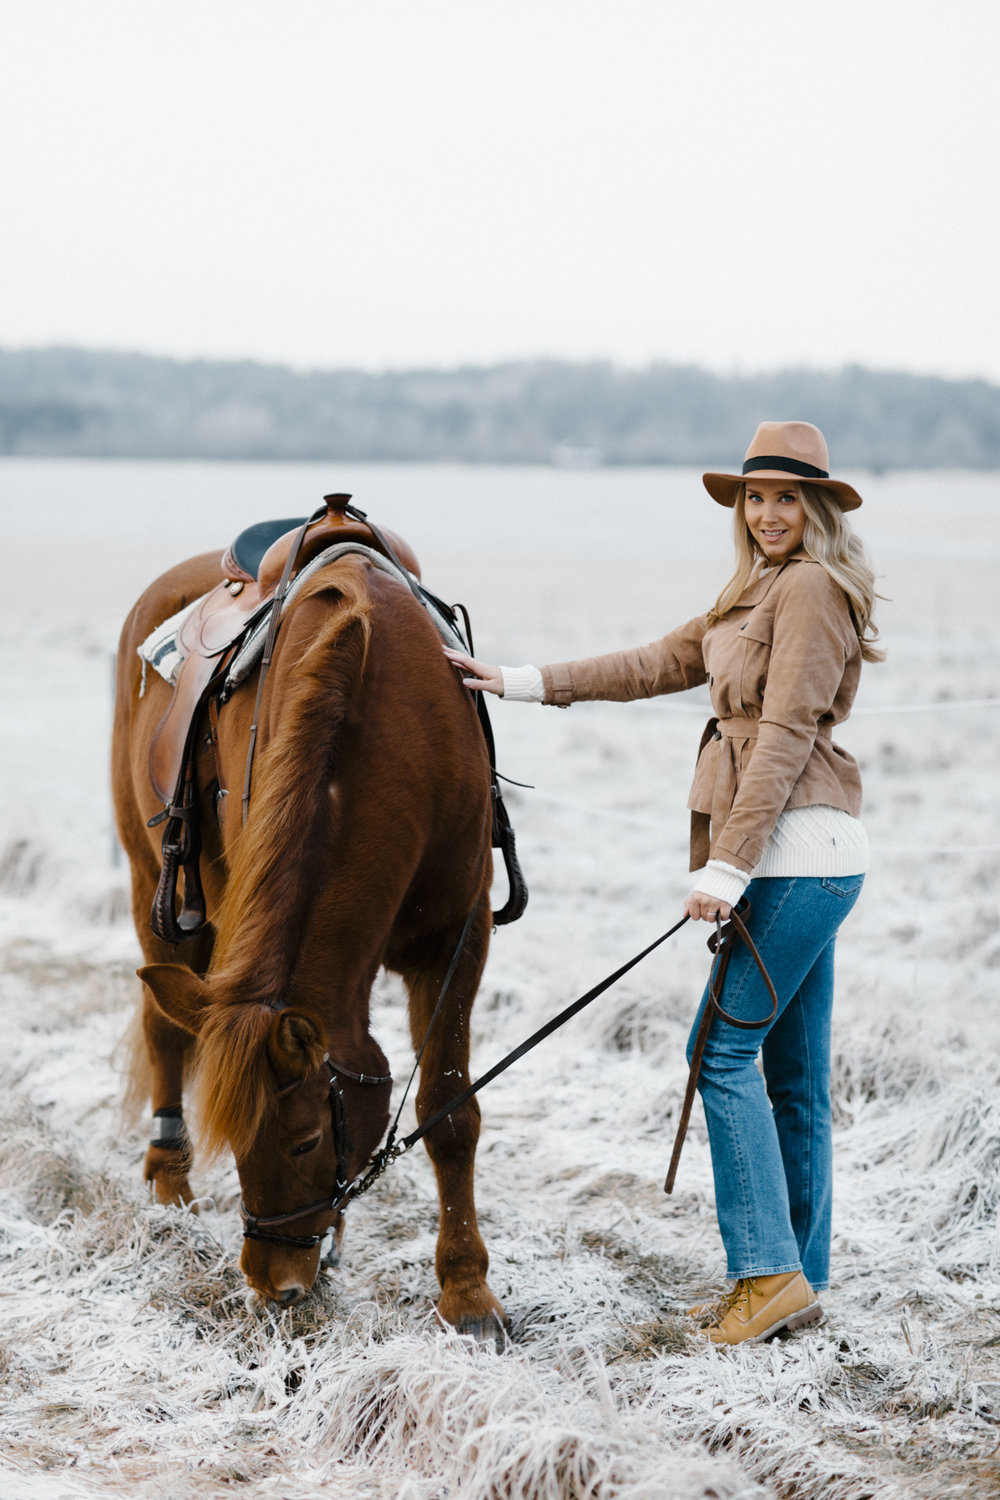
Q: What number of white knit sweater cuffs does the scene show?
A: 2